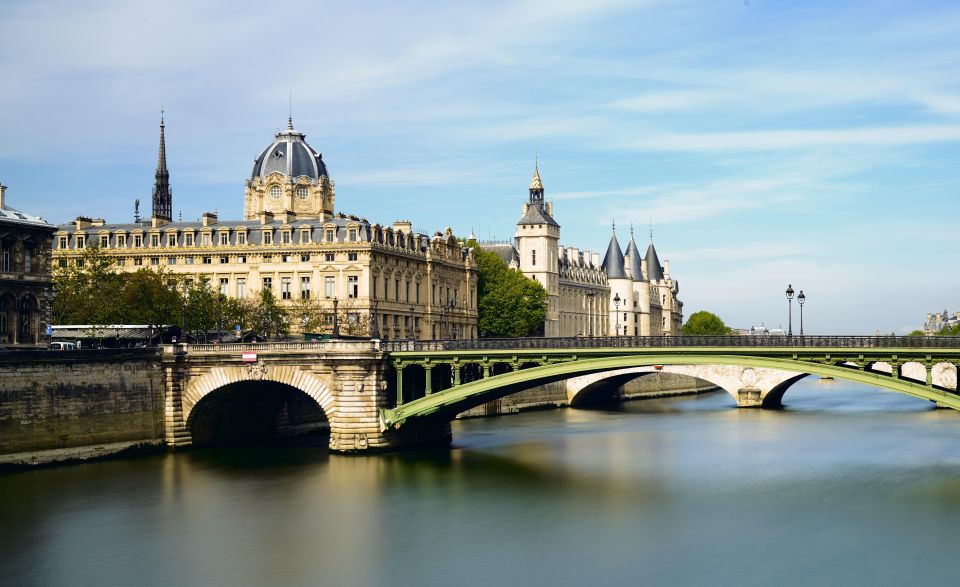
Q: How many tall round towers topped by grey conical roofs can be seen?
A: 3